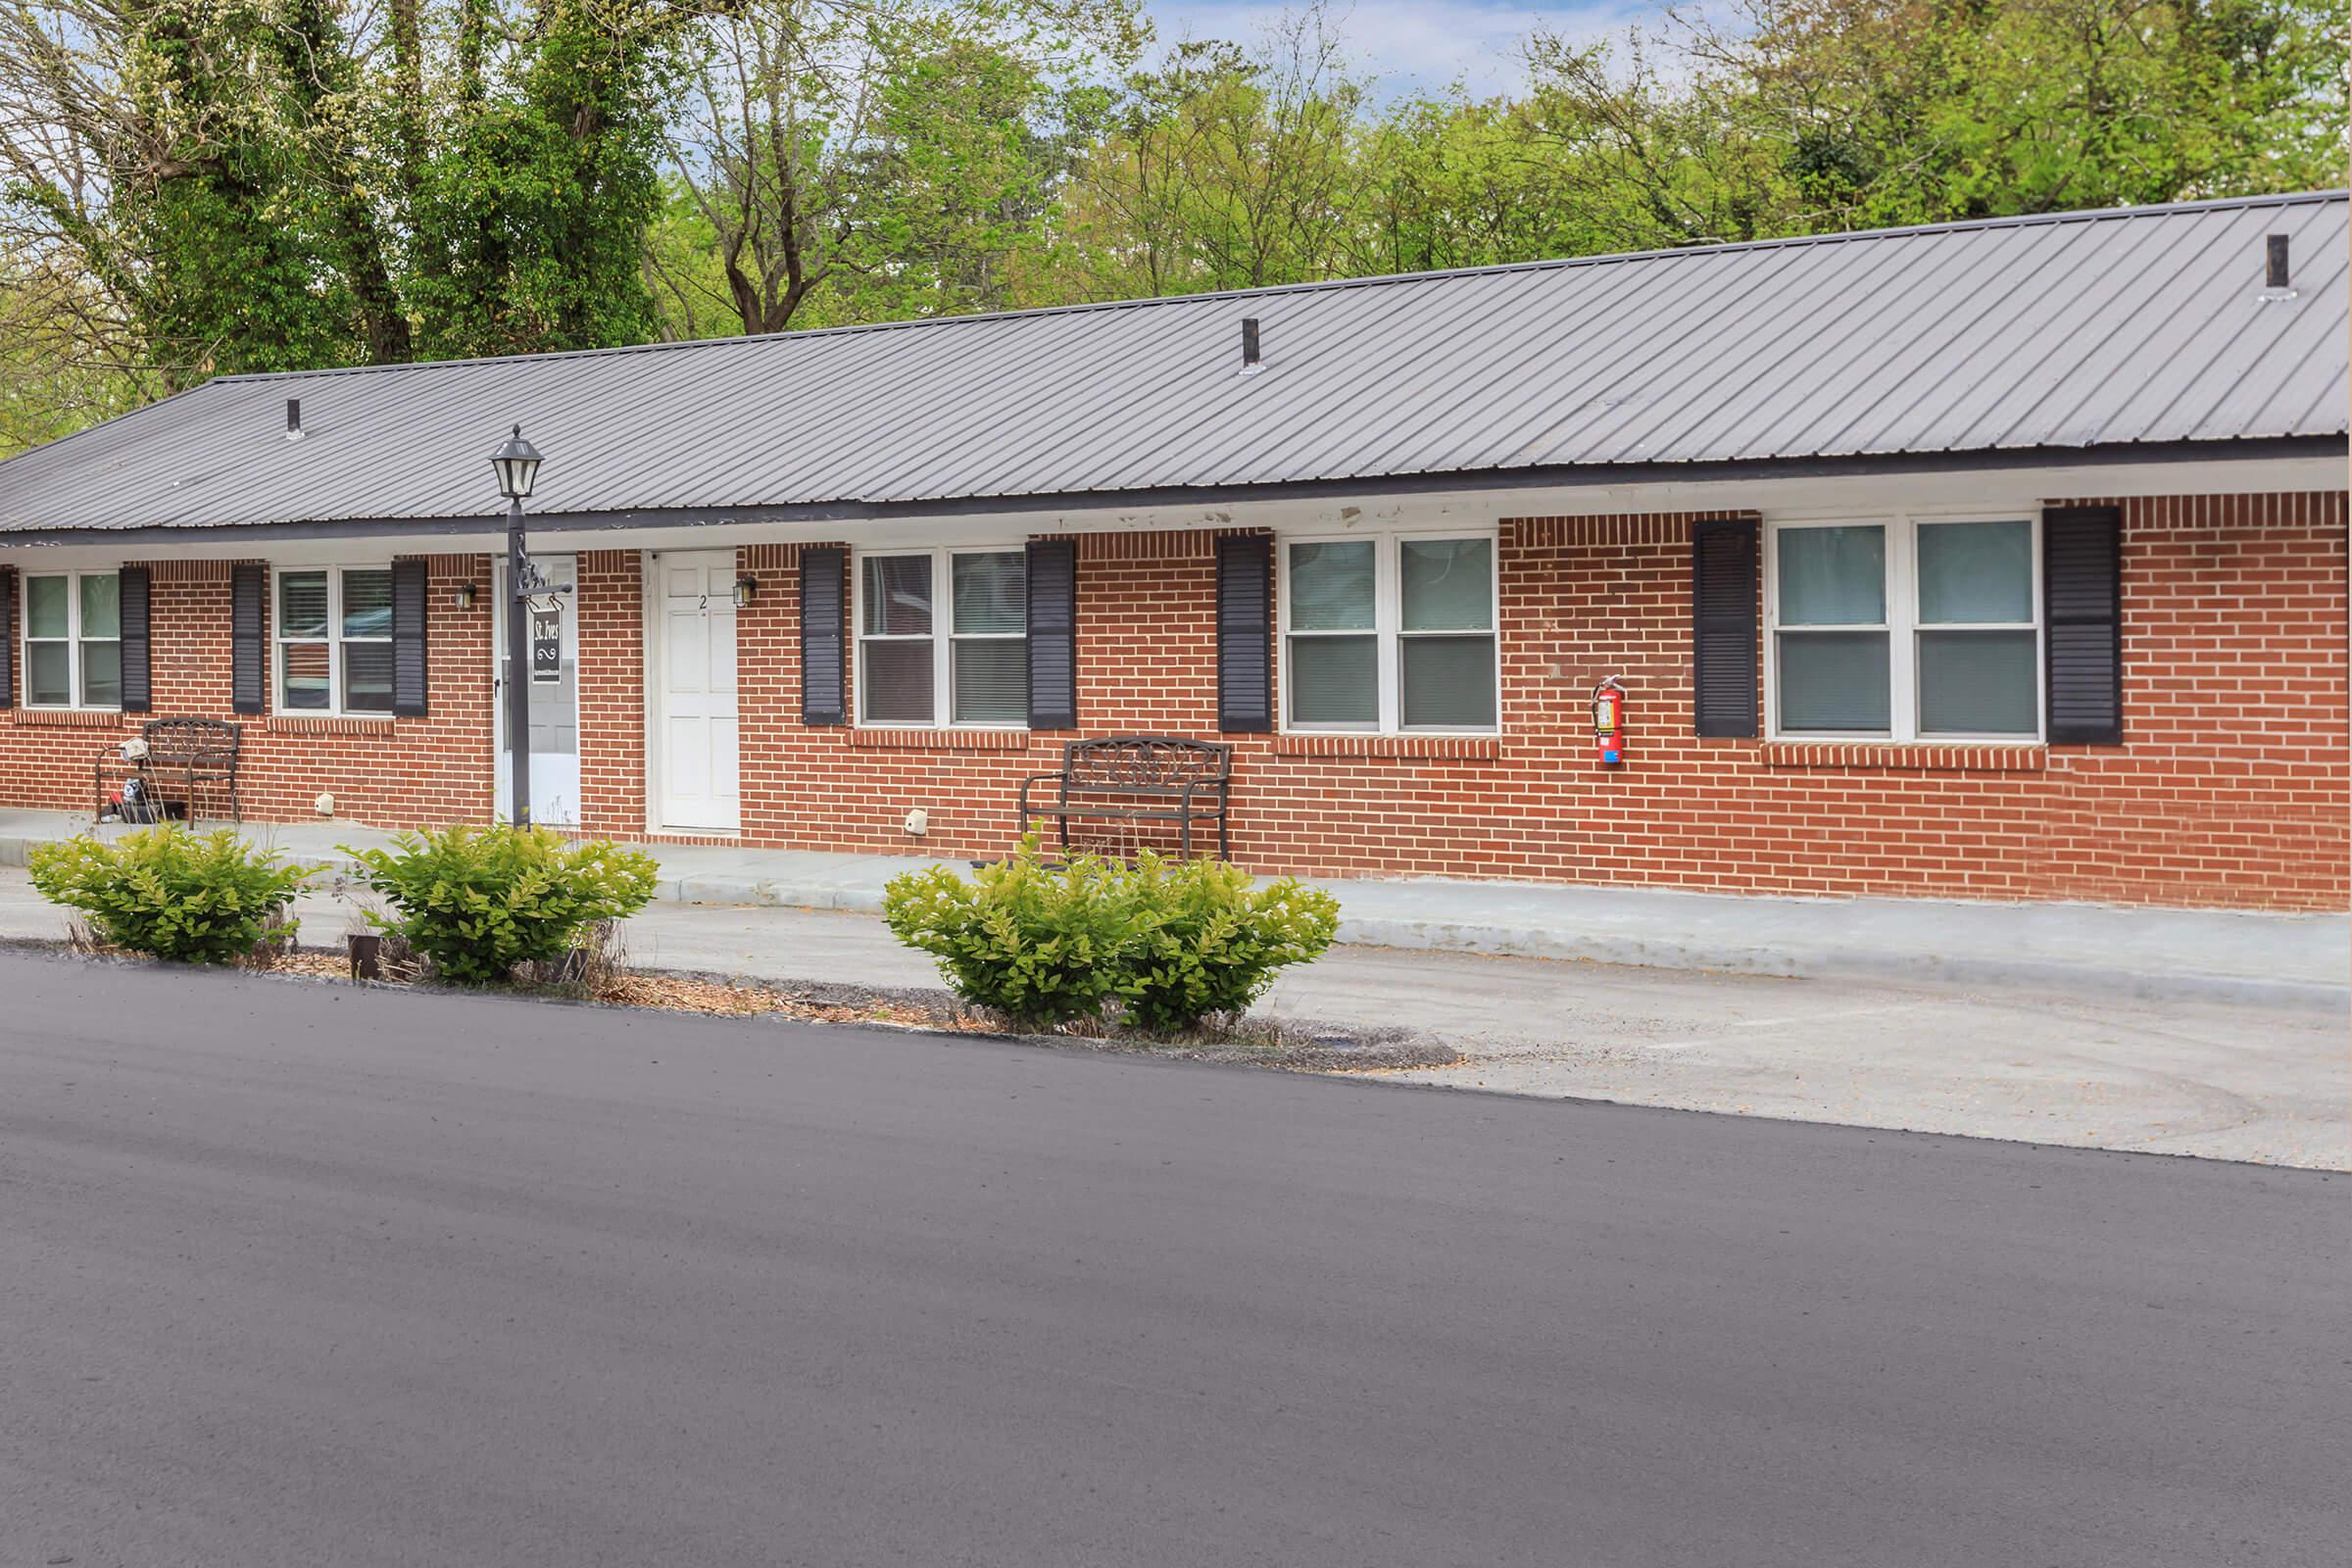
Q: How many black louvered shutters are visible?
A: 9